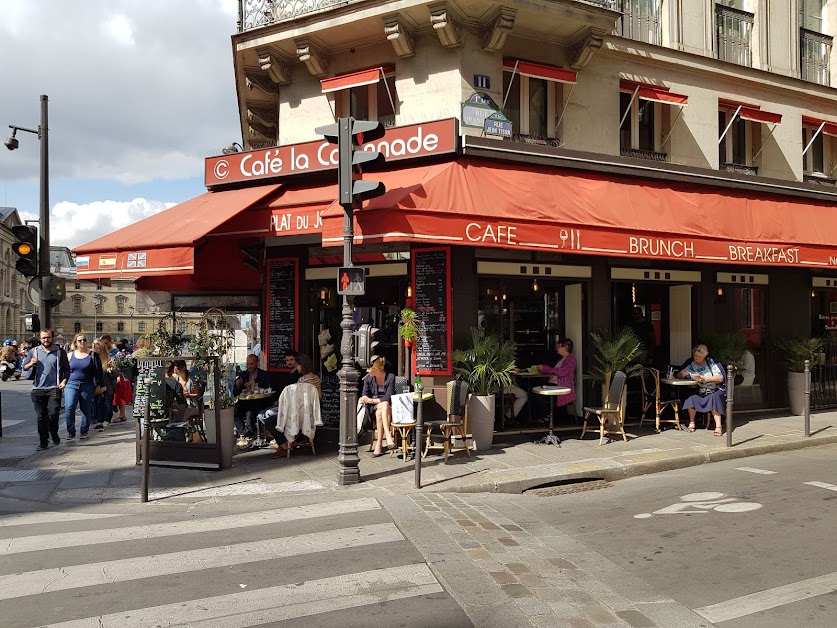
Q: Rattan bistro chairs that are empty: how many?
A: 3